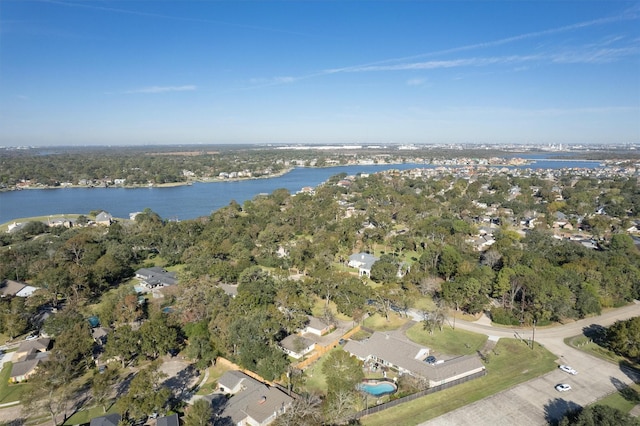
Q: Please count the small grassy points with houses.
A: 1